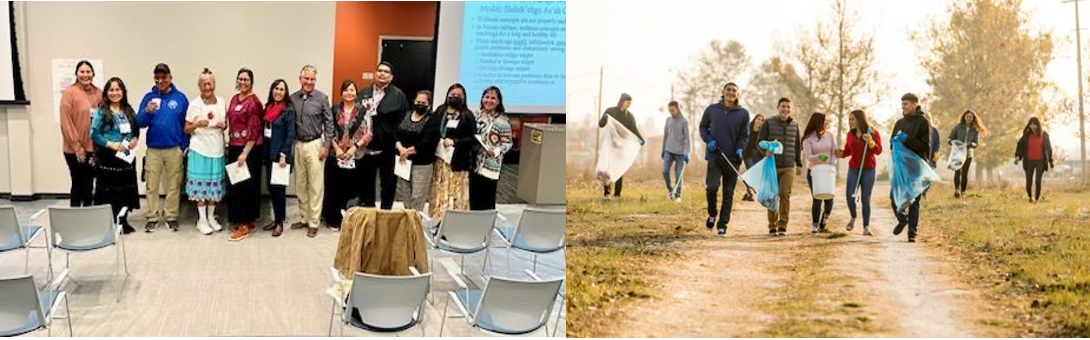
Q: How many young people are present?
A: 11